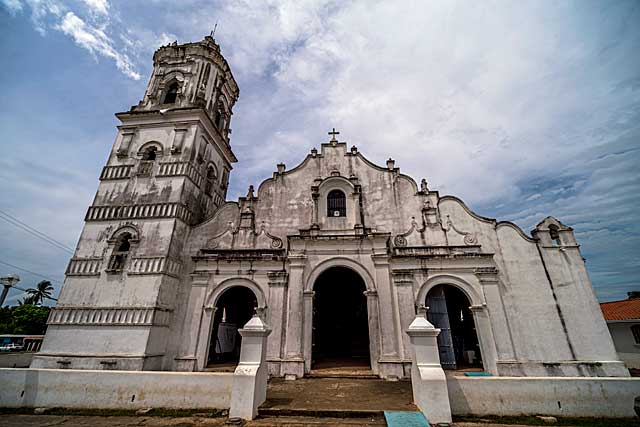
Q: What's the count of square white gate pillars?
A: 2